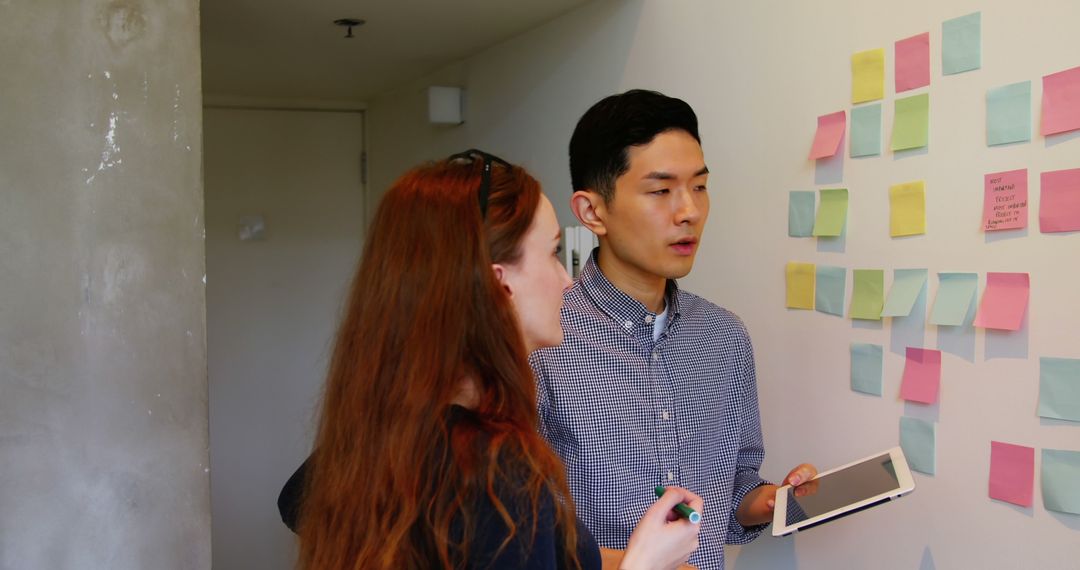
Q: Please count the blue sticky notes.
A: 11